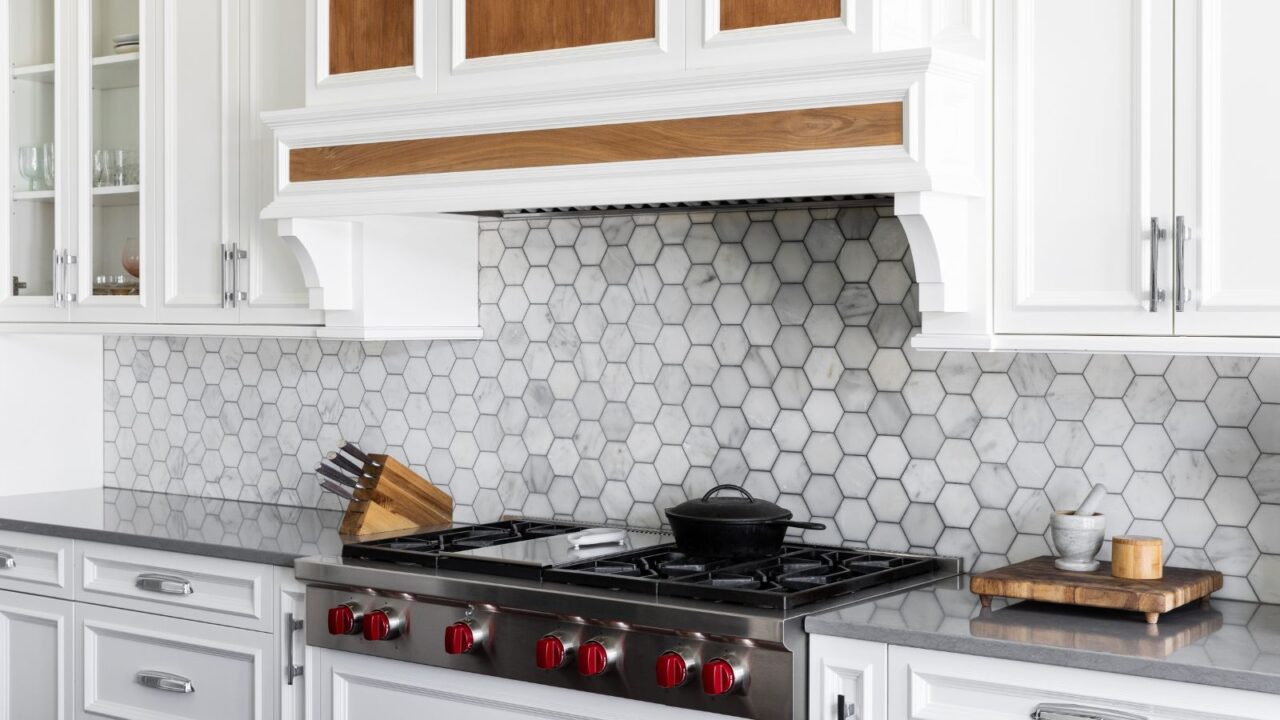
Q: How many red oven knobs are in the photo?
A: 7